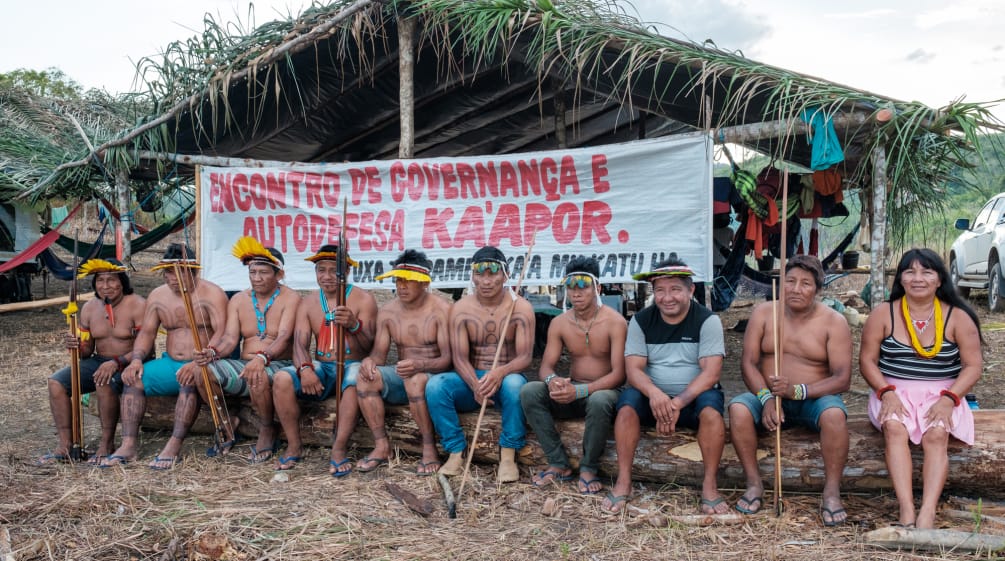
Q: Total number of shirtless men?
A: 8